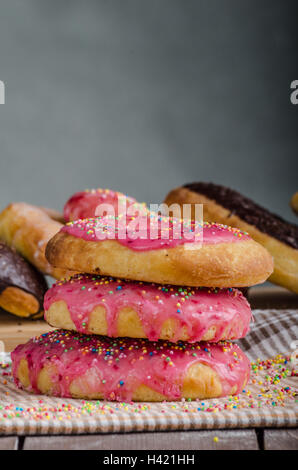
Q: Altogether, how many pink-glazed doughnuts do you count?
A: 4